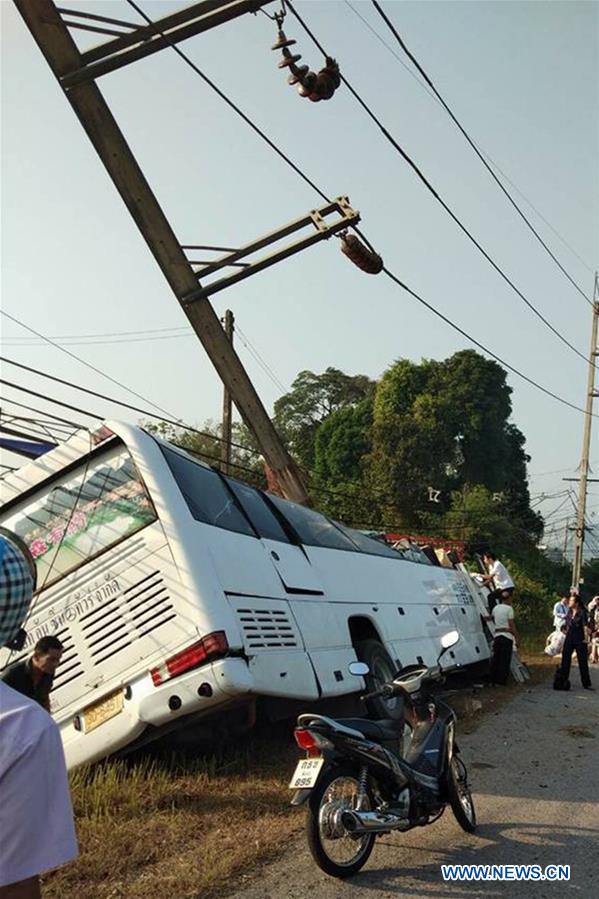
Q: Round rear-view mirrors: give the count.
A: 2